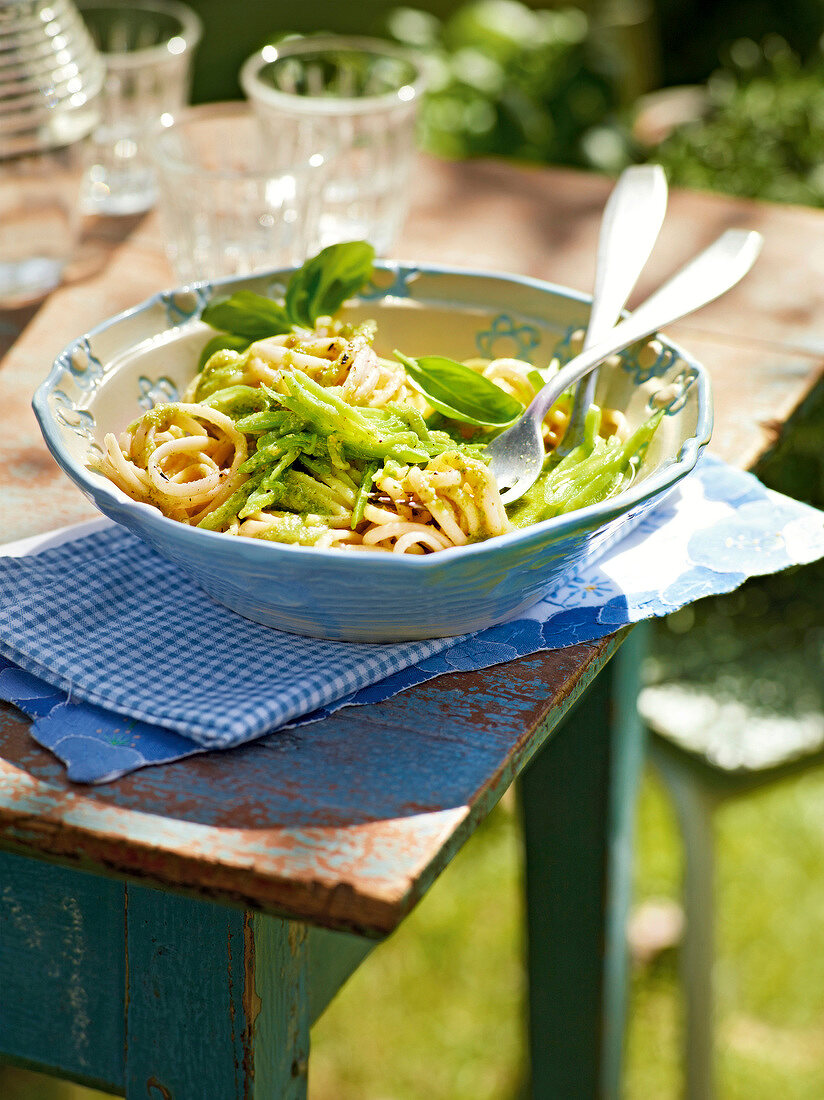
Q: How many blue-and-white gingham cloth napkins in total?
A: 1